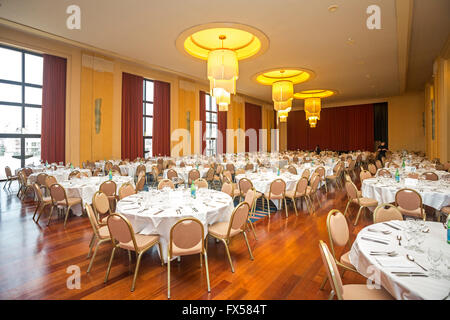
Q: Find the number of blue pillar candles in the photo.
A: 0